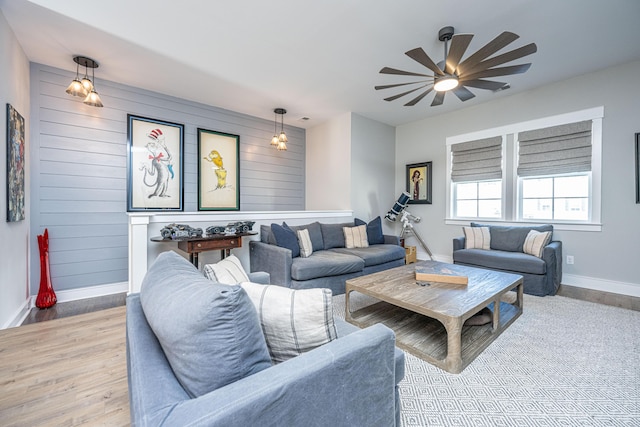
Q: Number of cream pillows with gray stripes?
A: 6